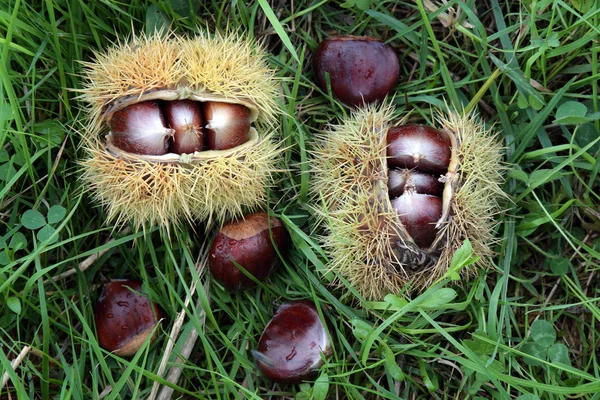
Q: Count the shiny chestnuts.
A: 10